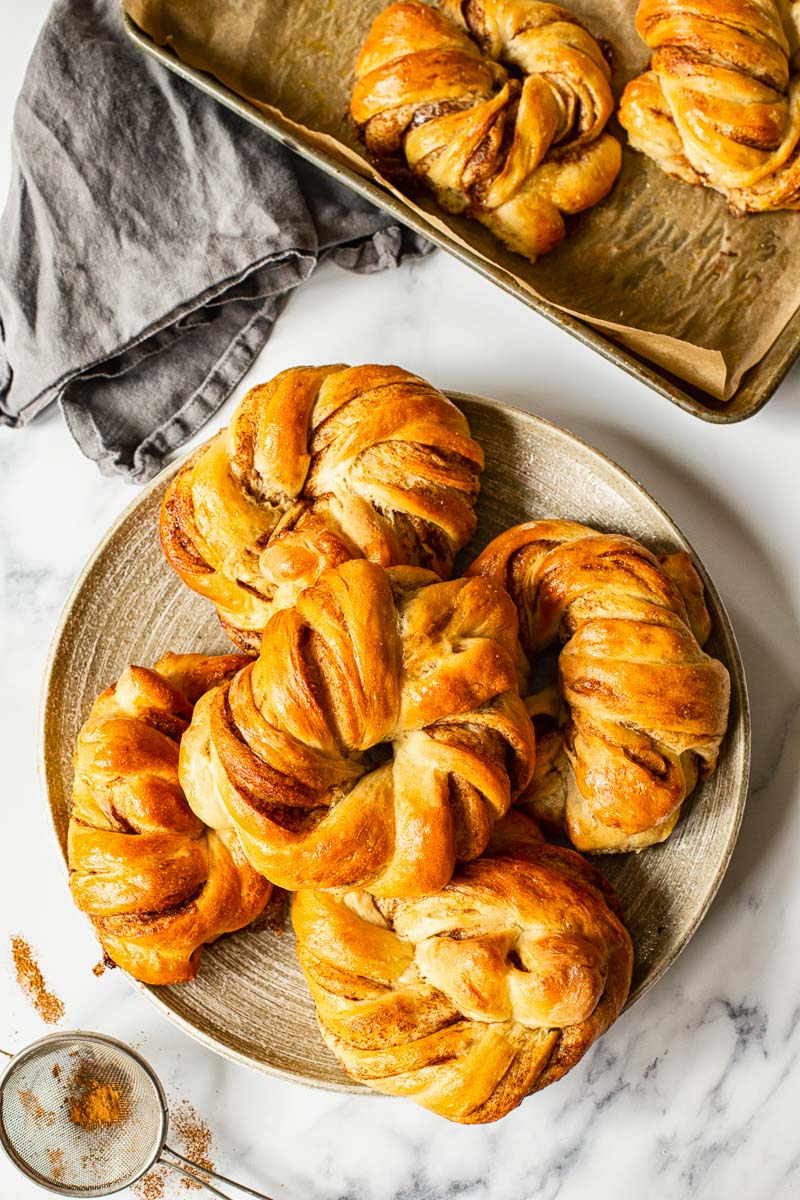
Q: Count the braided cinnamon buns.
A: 7